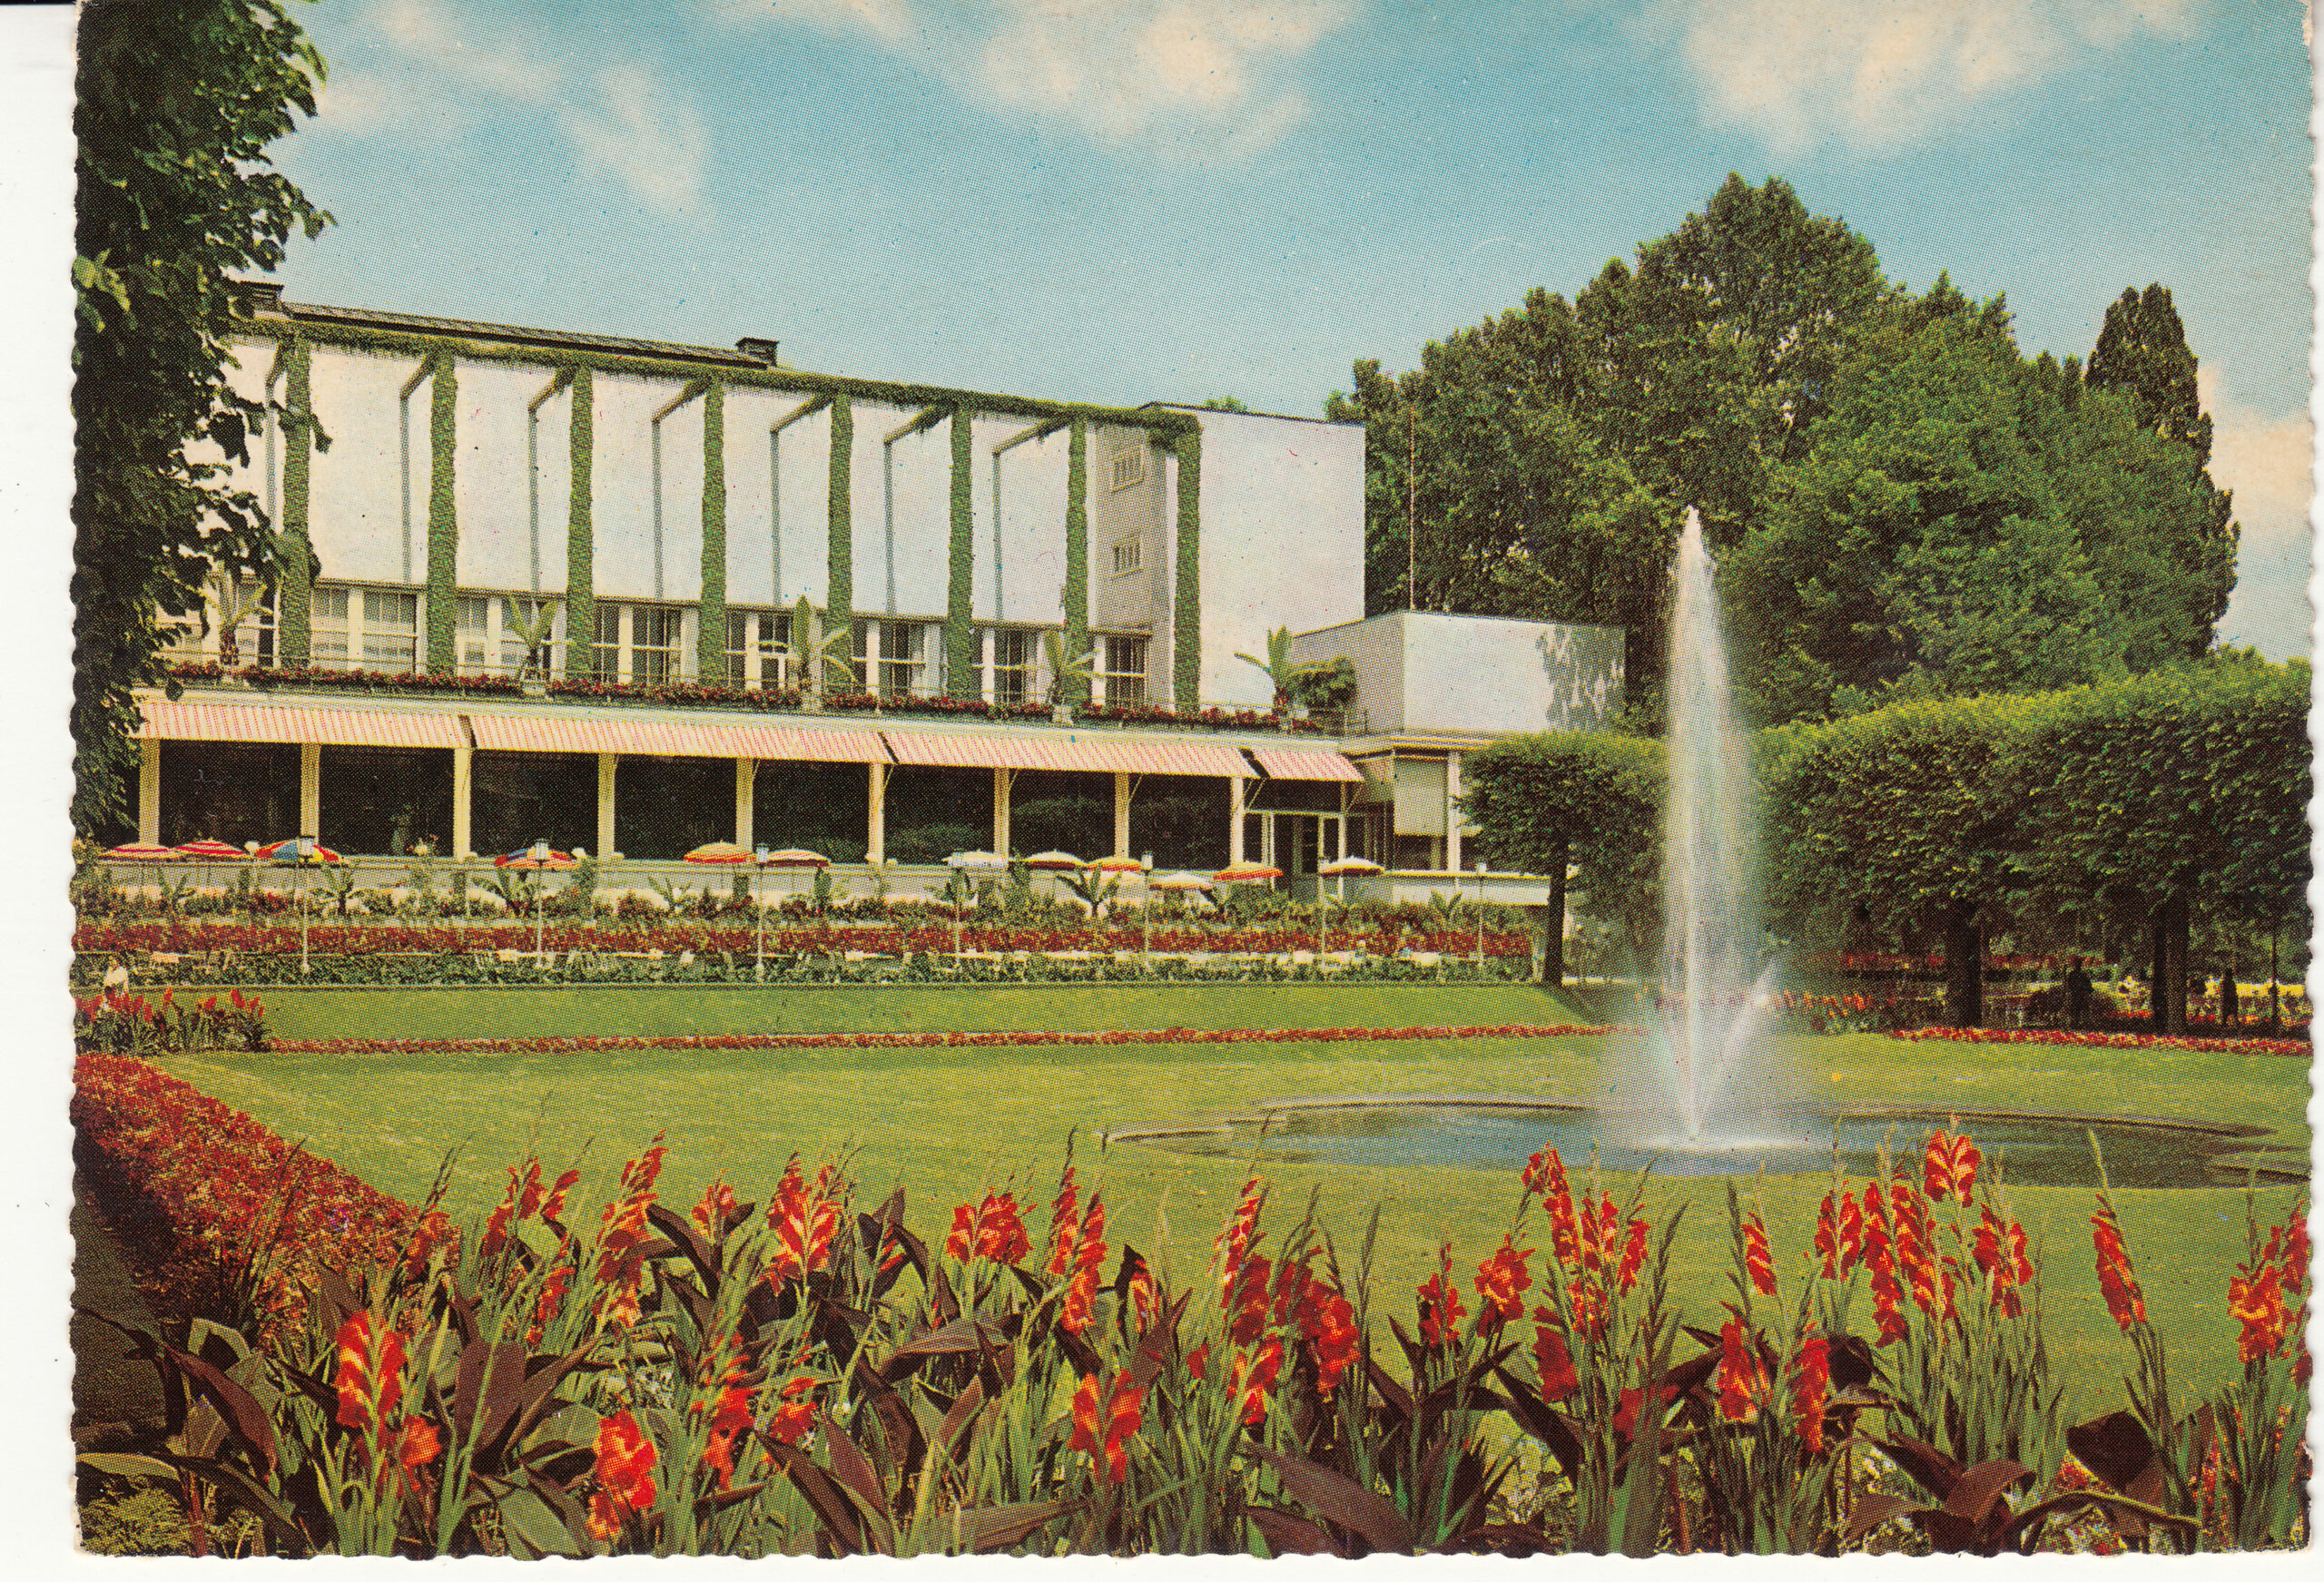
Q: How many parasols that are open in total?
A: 12